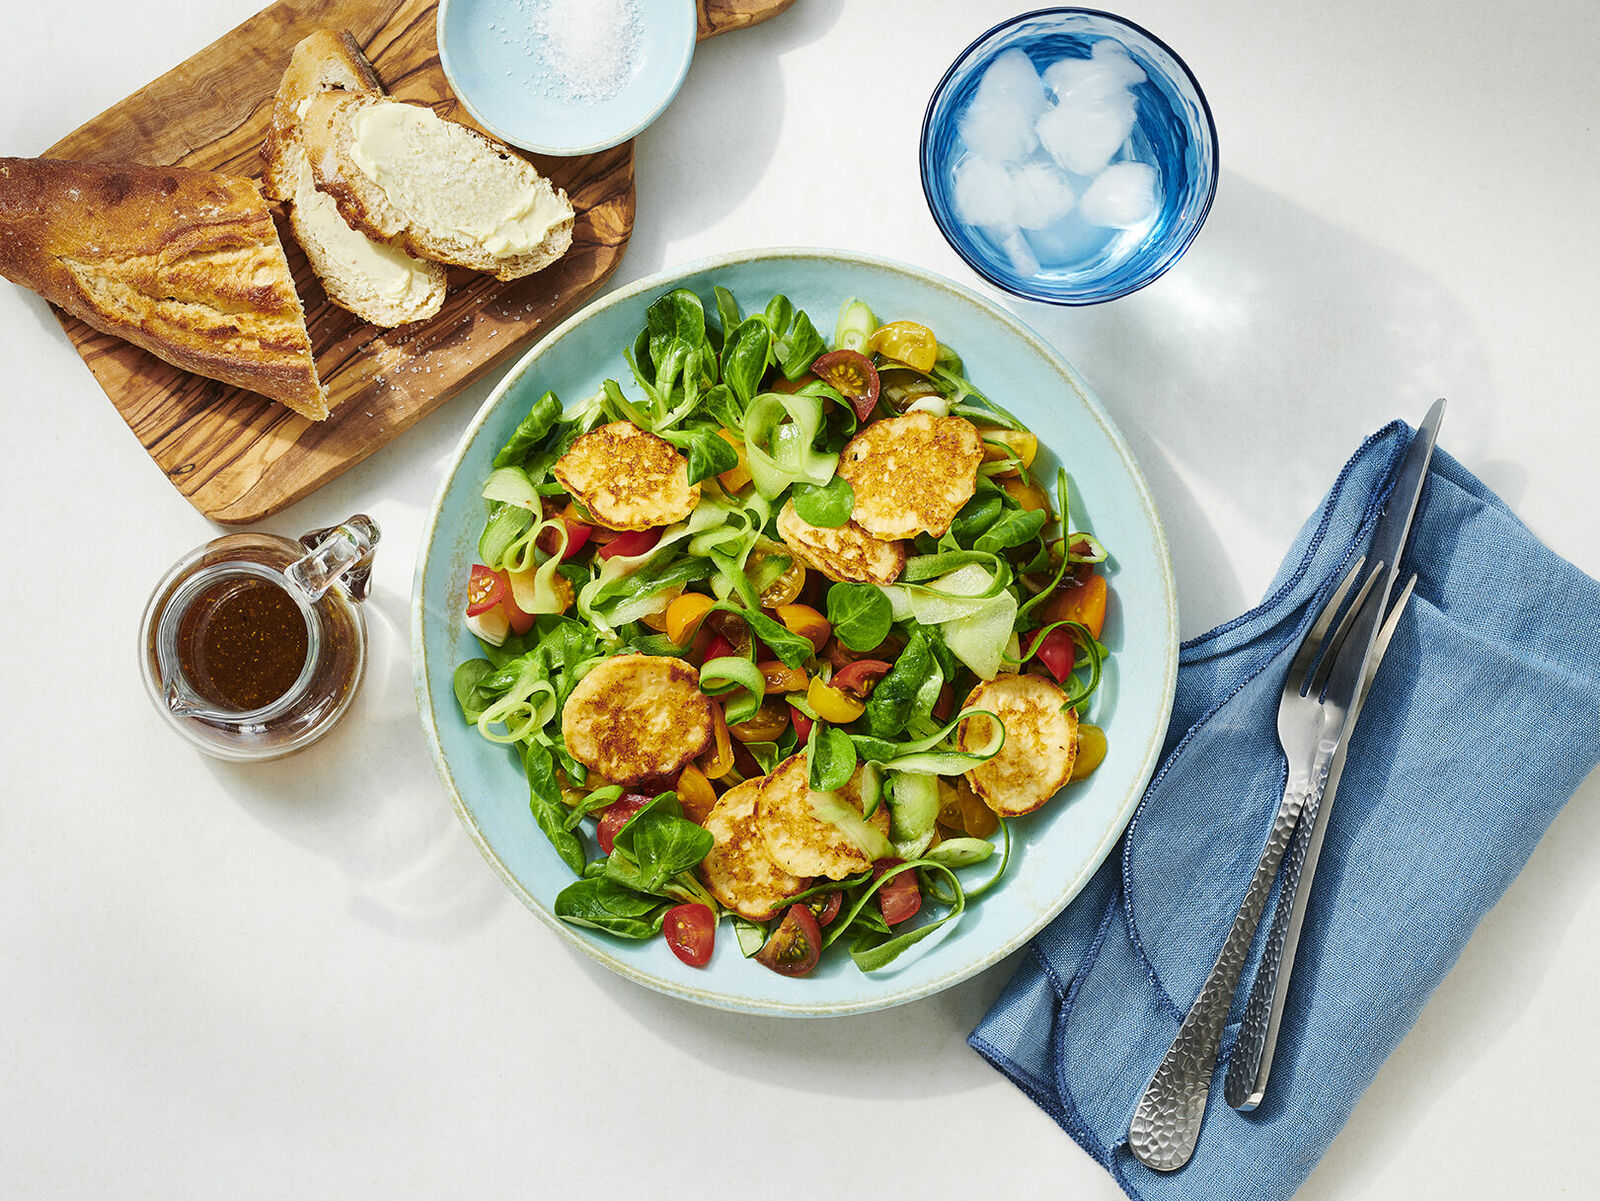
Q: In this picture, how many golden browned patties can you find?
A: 7